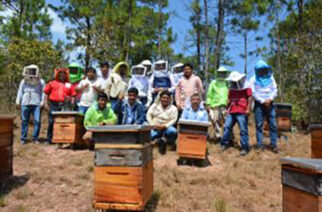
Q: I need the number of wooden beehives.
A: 7